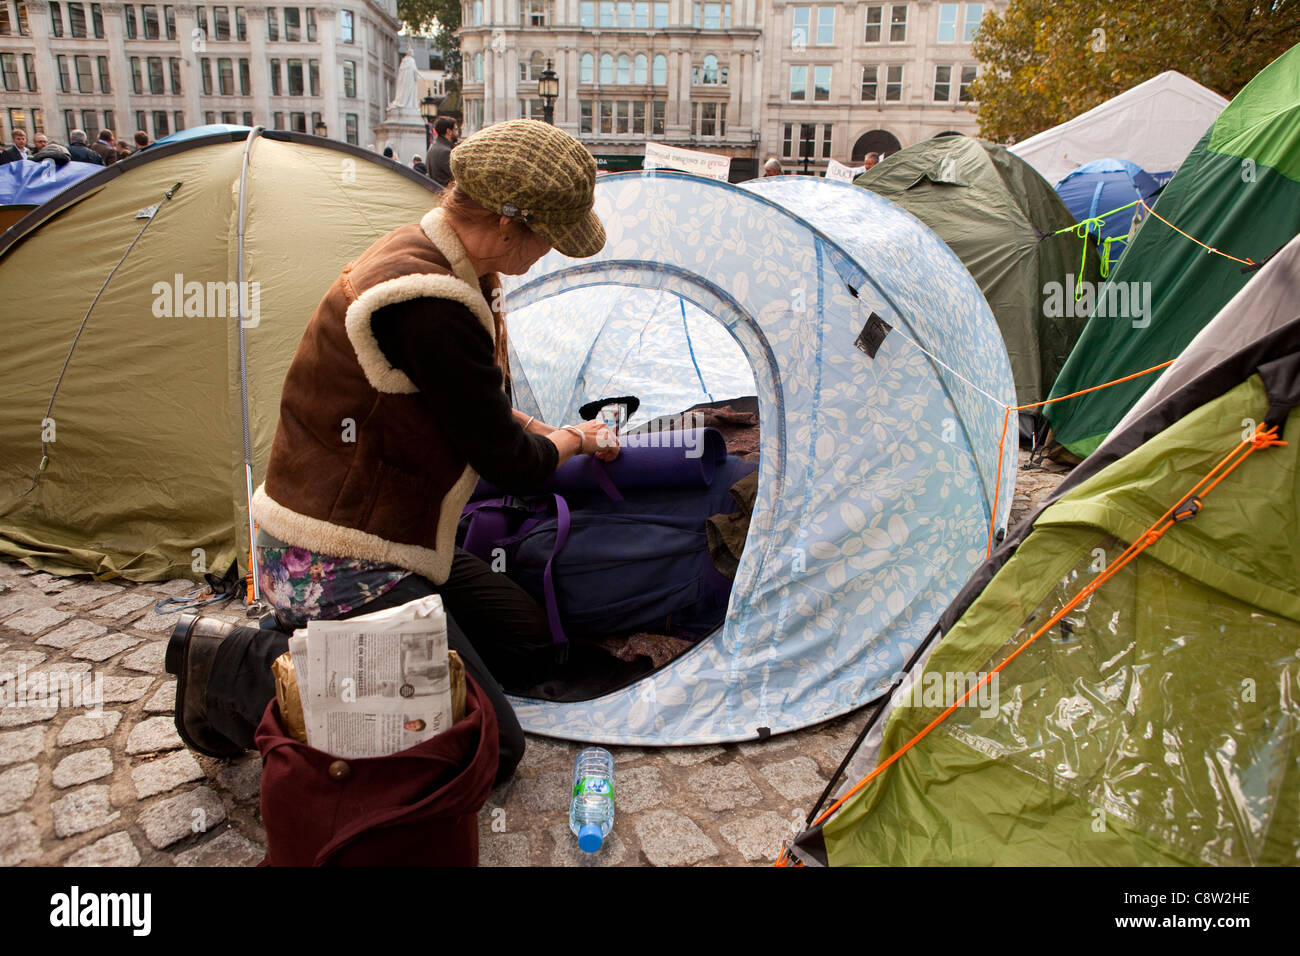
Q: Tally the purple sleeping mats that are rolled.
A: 1